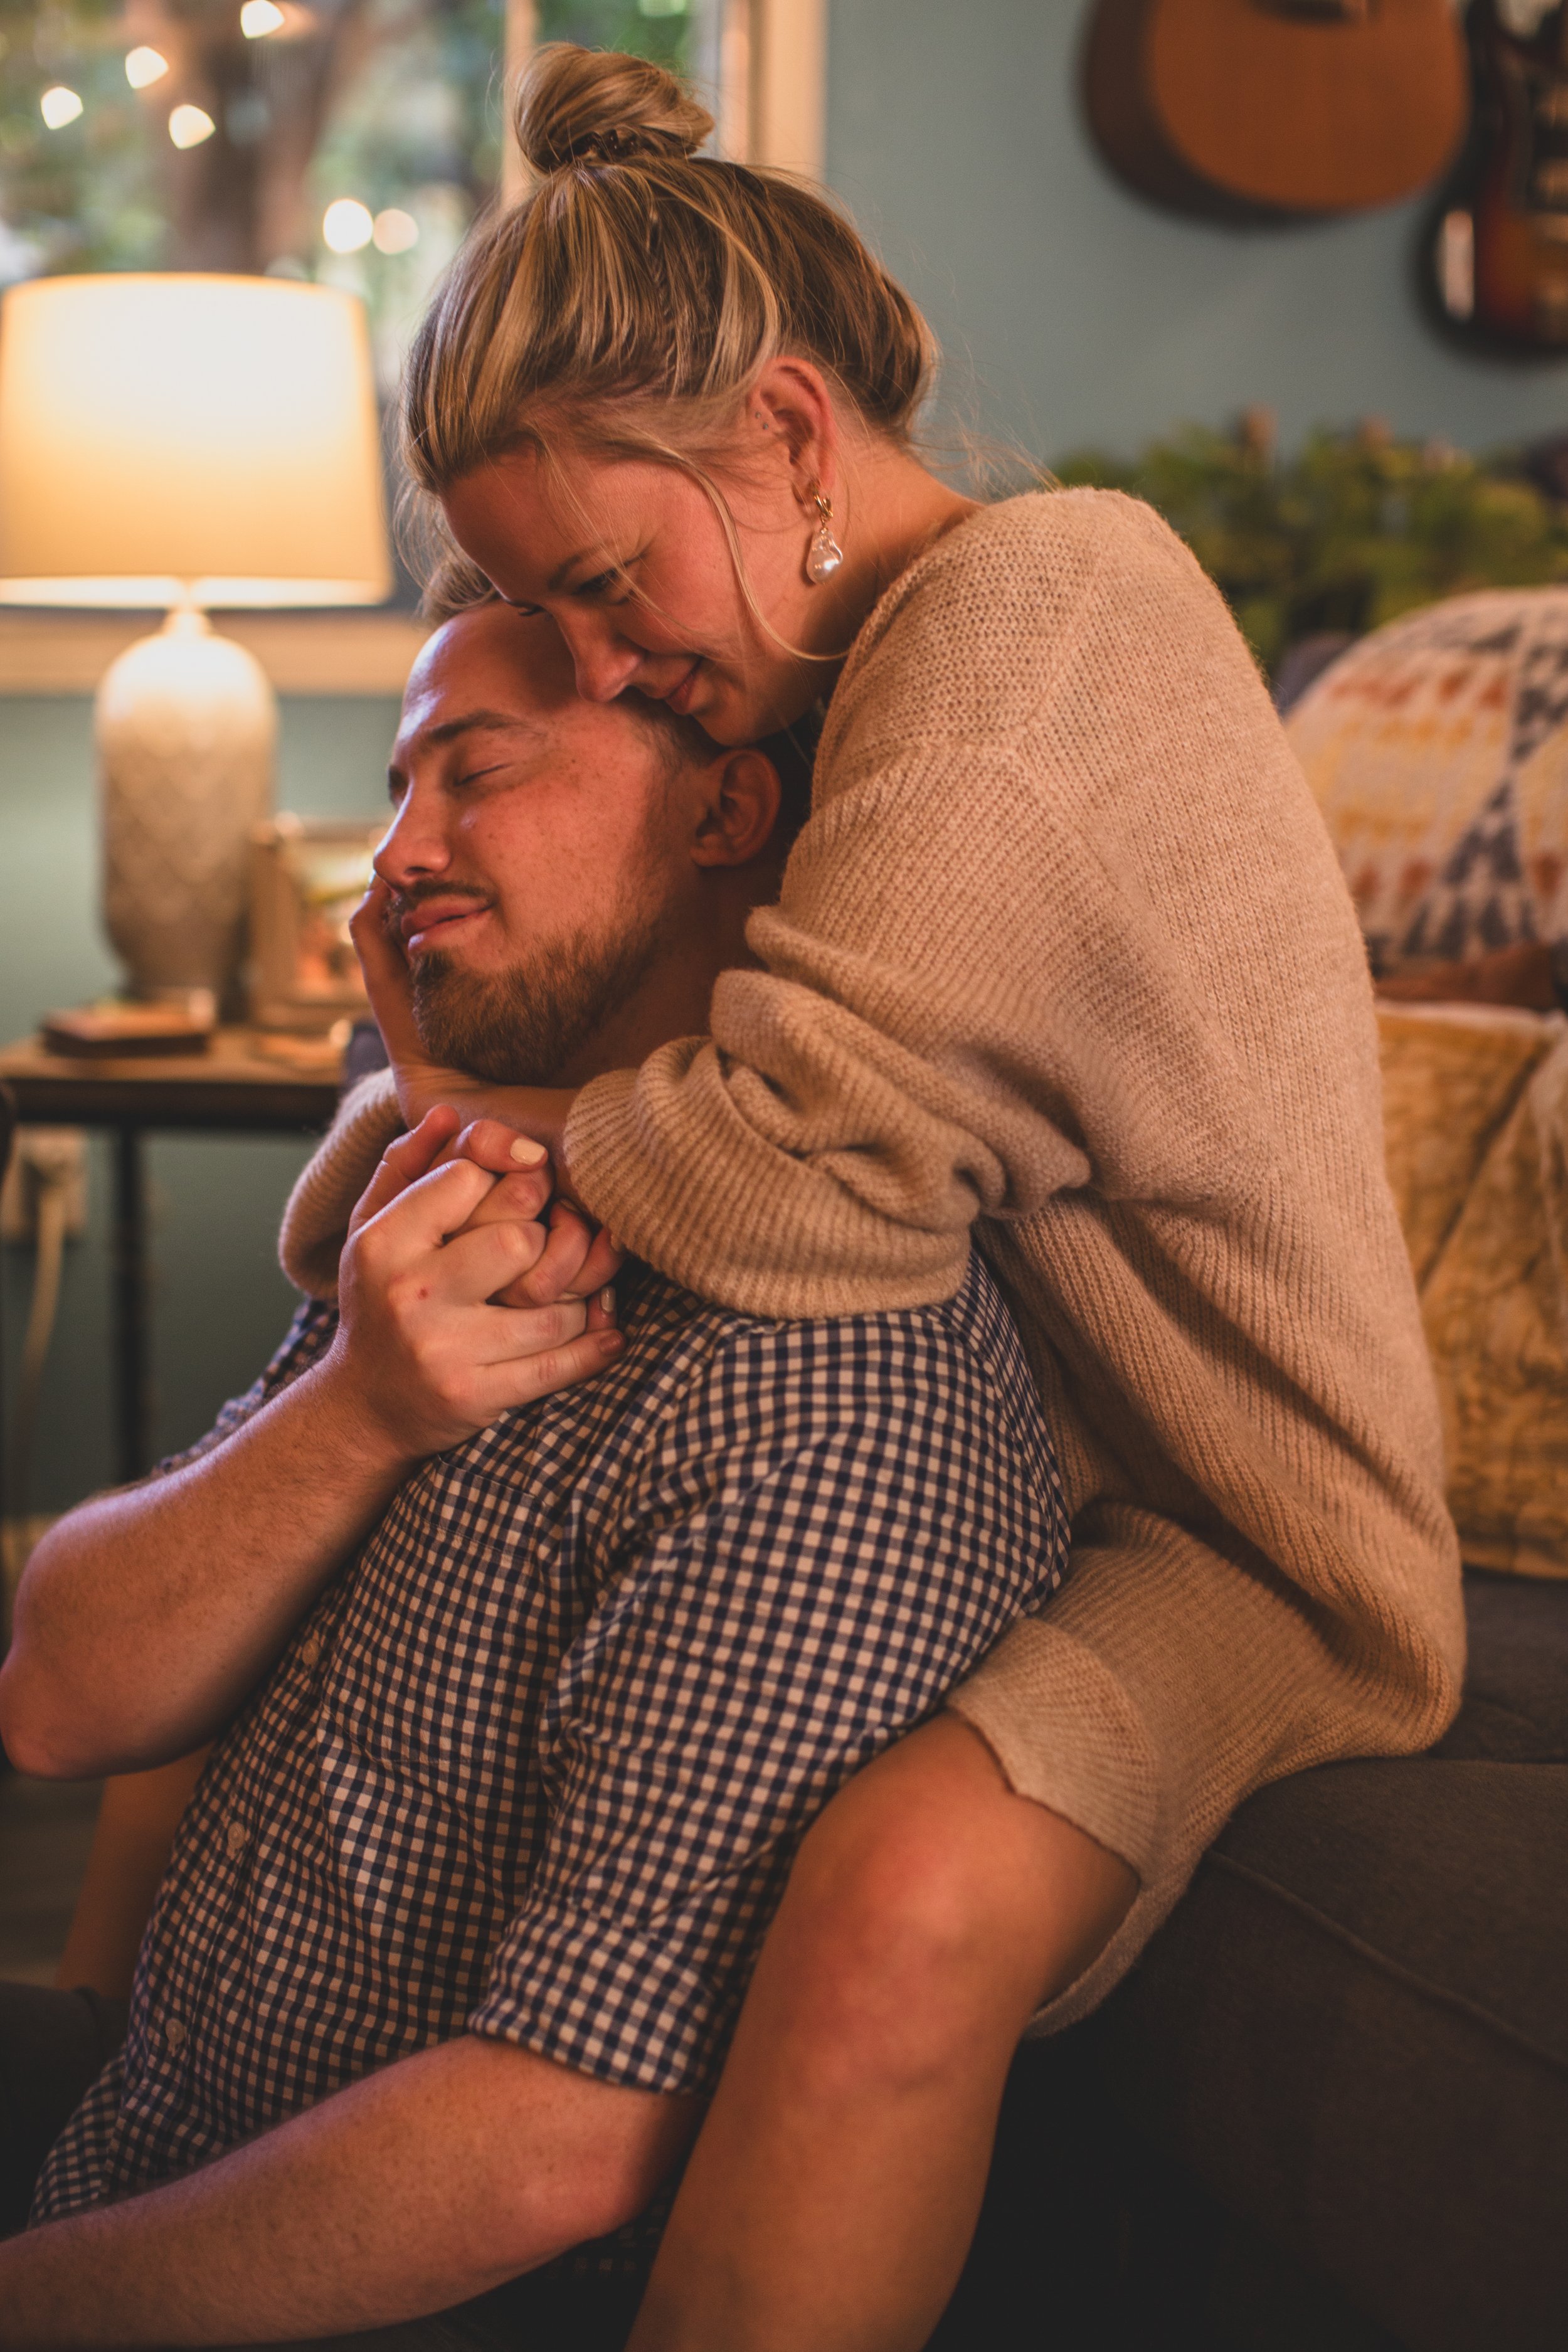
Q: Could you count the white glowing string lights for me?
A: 6